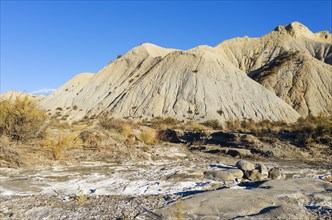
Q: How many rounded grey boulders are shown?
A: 5